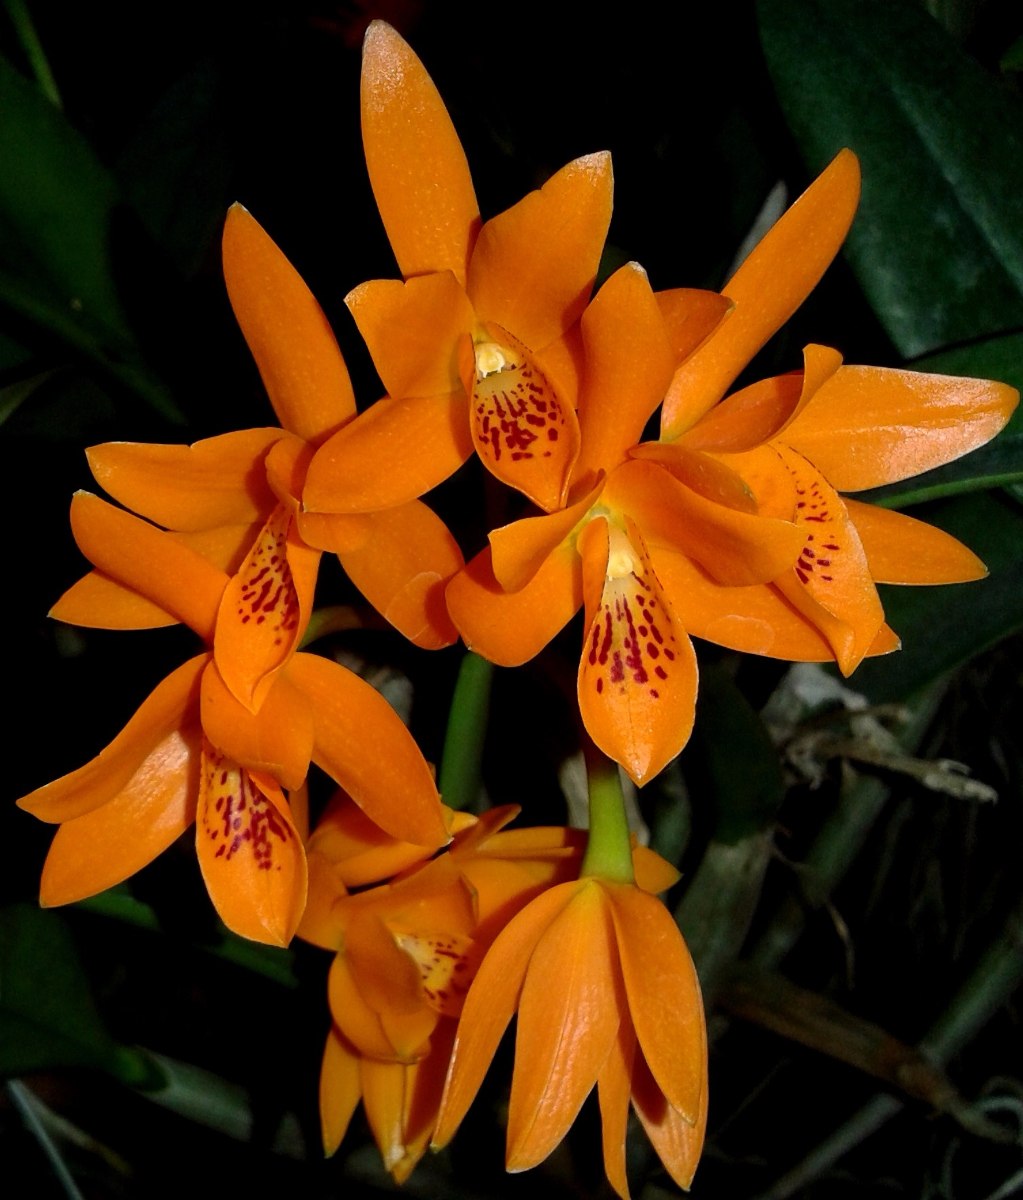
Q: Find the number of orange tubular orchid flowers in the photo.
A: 7